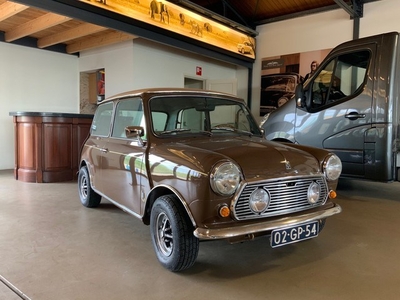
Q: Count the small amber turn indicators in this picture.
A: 2